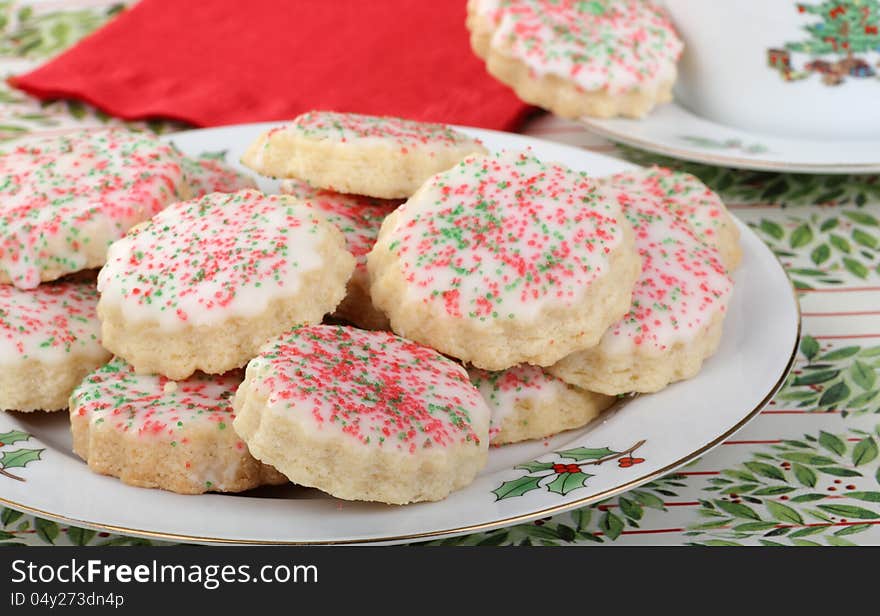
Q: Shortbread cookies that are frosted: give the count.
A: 13